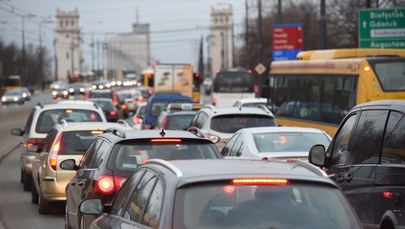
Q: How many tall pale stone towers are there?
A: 2